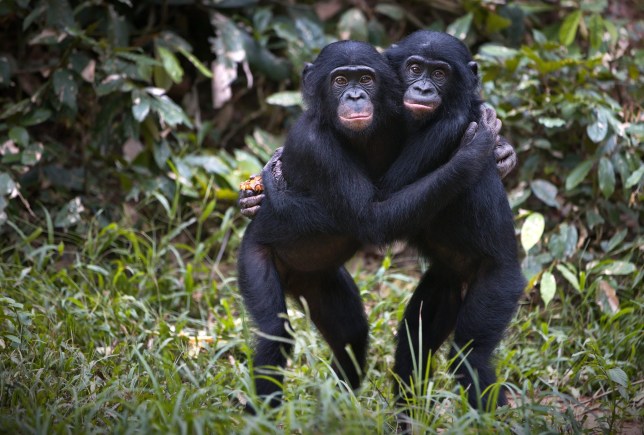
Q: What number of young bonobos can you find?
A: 2